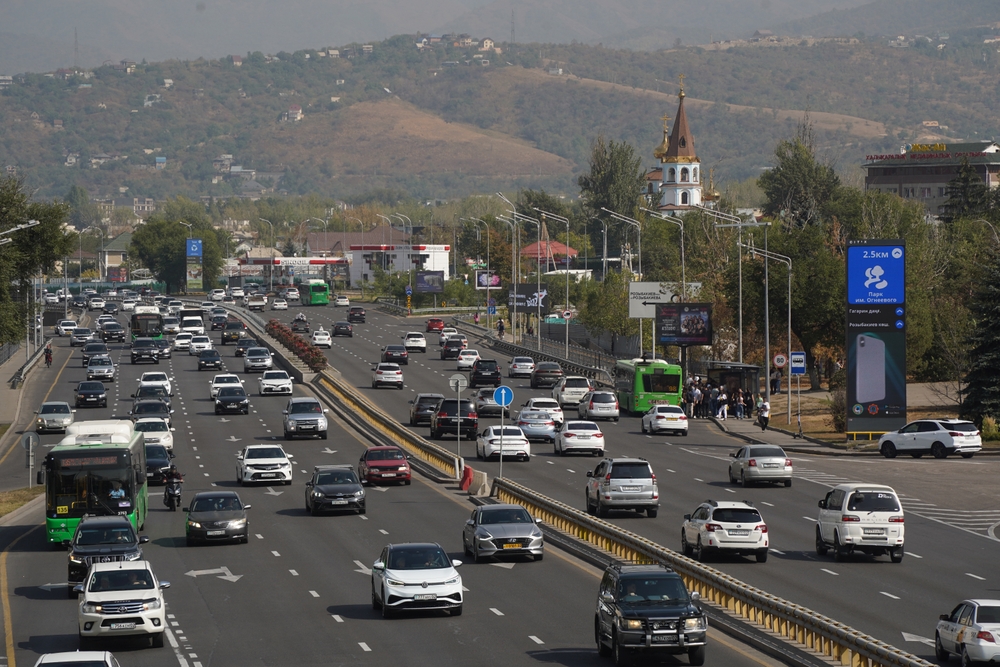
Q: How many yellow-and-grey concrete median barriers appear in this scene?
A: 2